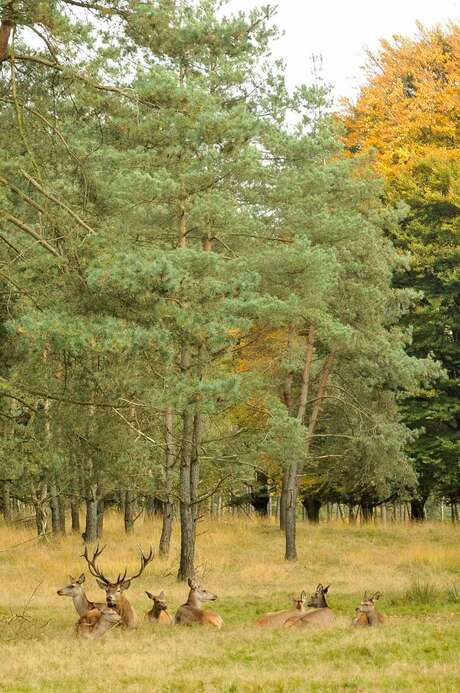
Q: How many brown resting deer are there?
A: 8